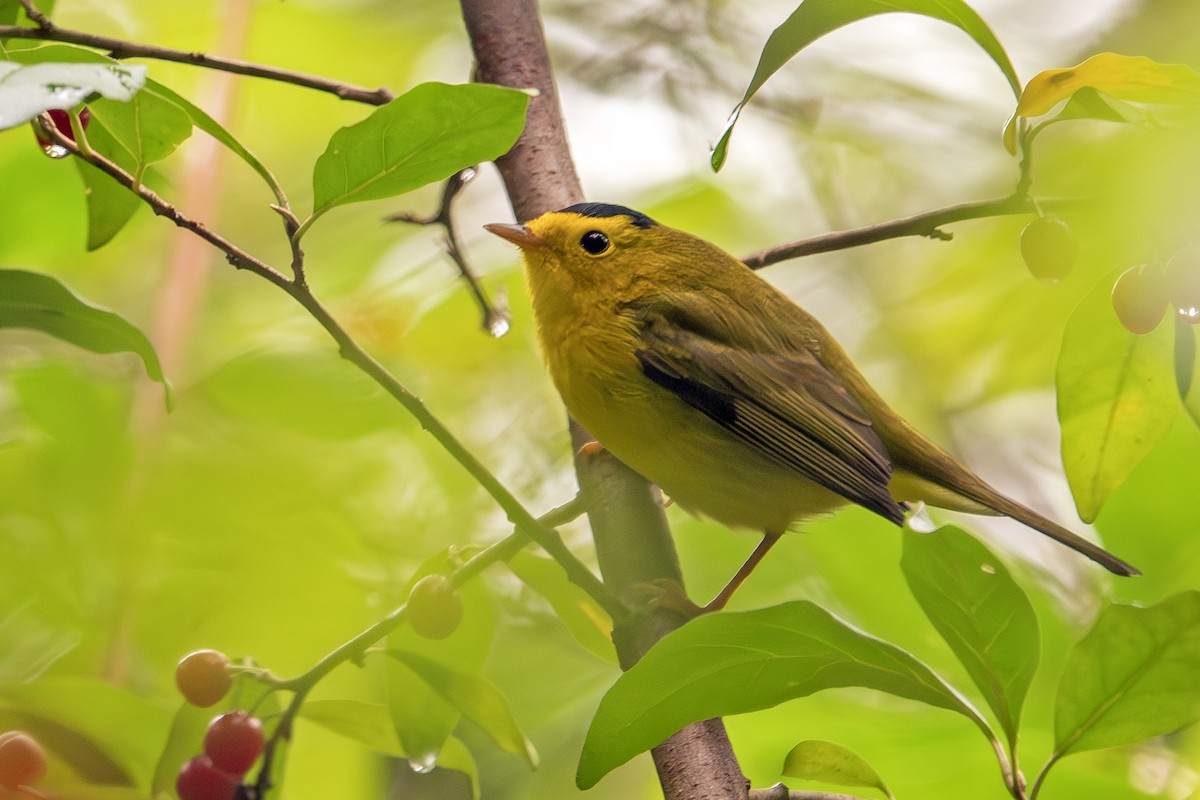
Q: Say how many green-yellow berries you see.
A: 2